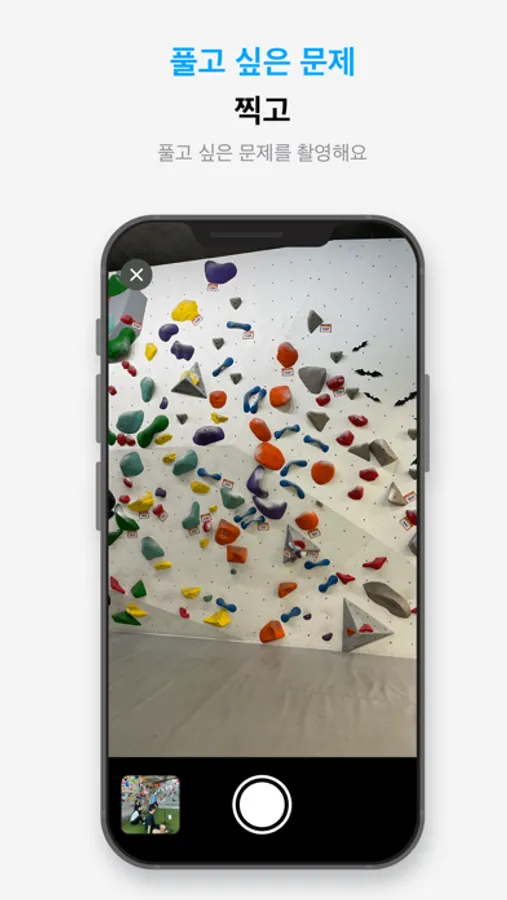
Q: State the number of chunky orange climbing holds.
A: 11